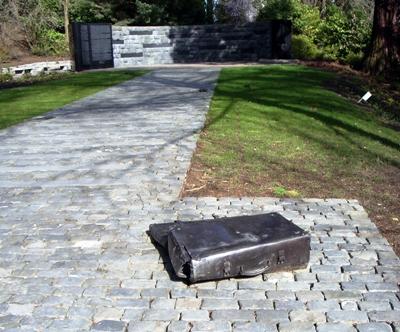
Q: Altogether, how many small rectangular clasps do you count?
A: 2